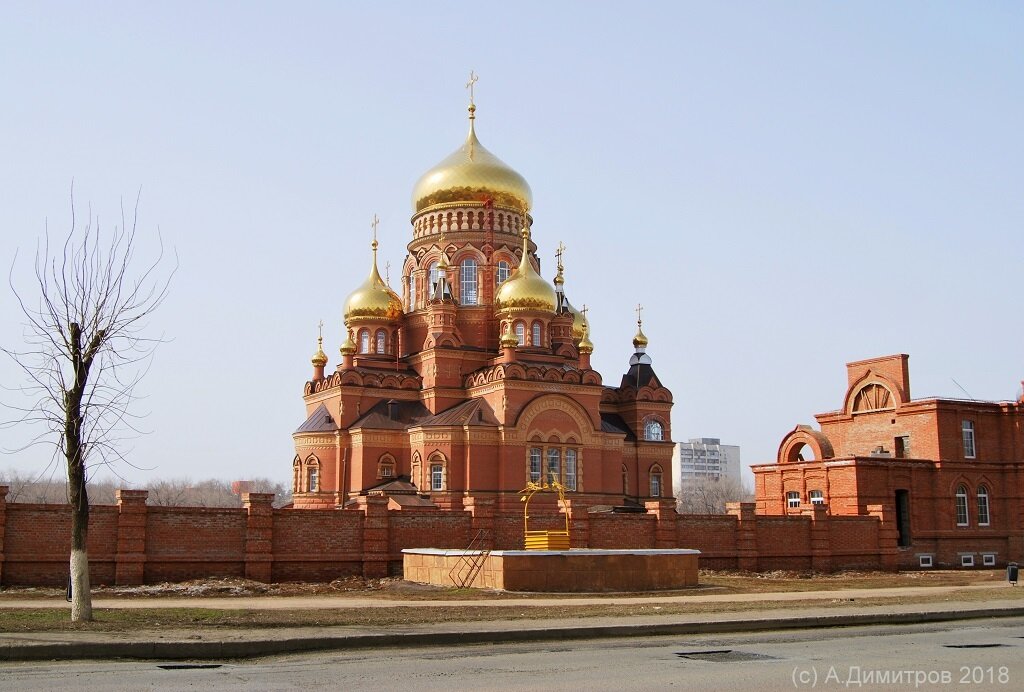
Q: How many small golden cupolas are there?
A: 7